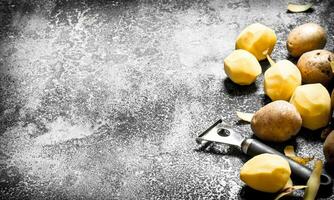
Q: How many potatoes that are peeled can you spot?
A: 5